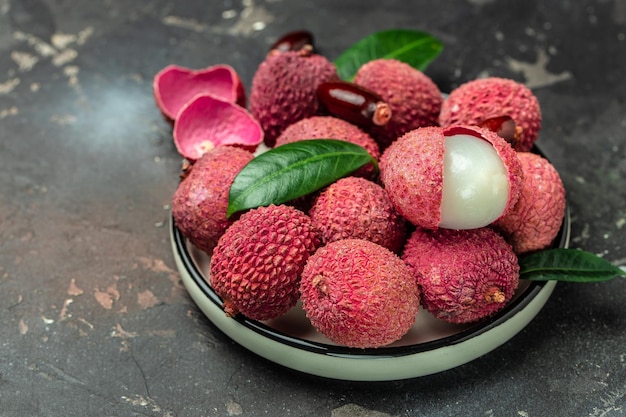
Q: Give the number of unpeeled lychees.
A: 10